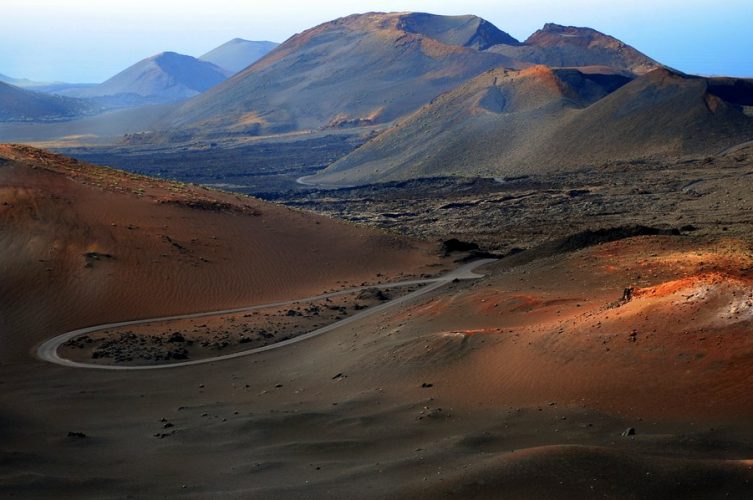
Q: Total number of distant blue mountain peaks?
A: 2